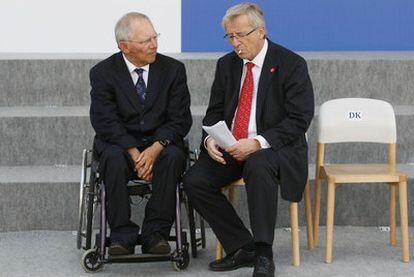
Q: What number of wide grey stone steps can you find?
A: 3